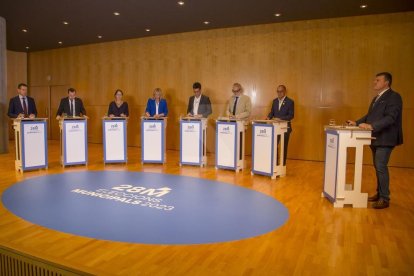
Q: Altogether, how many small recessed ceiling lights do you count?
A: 11